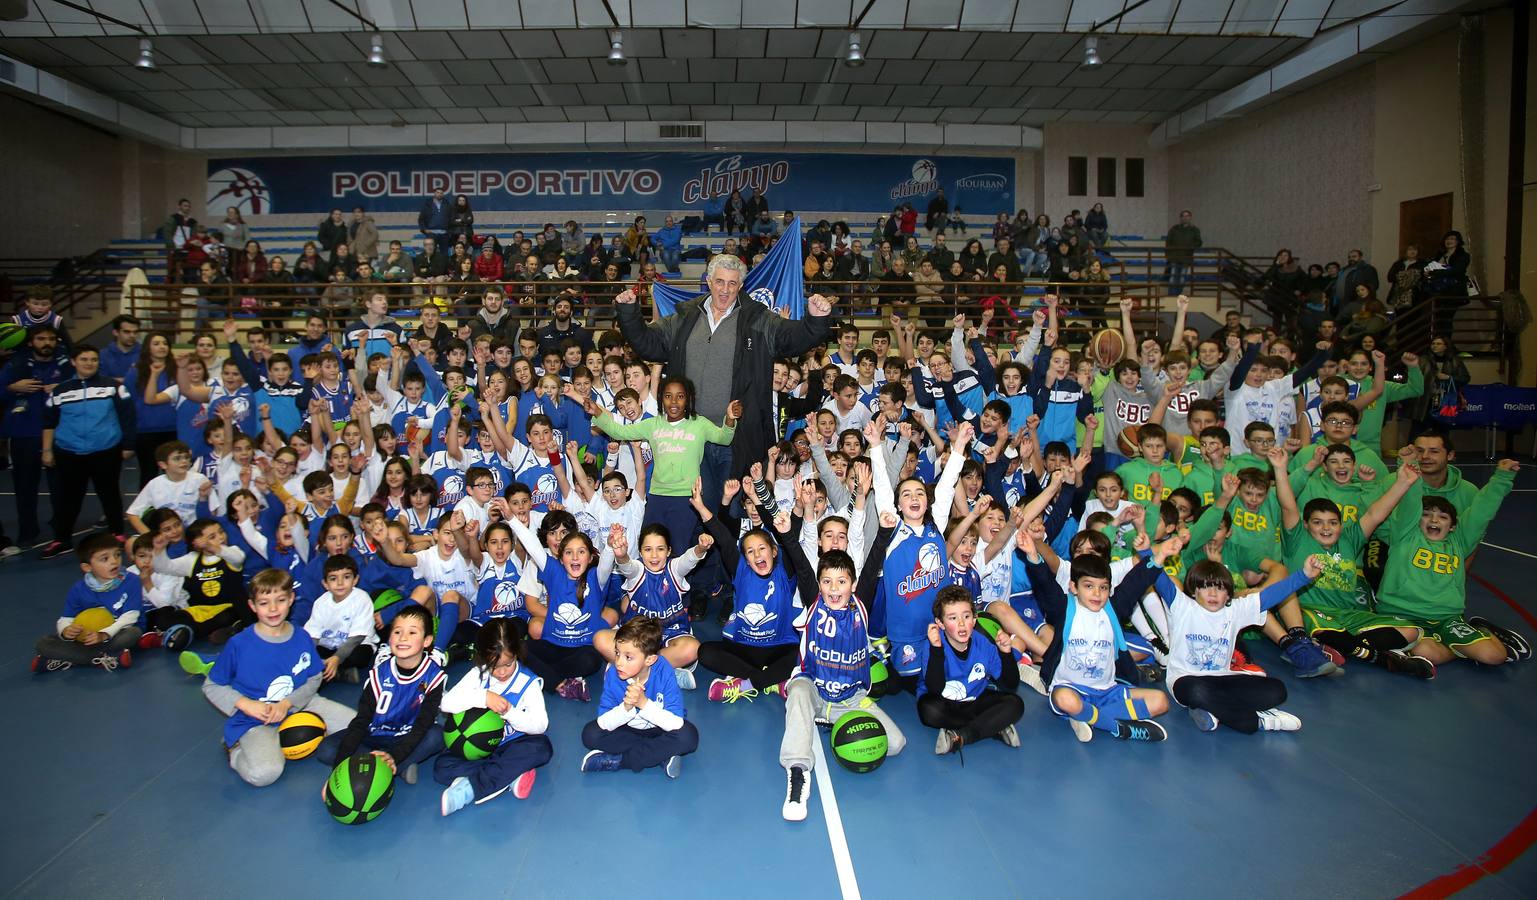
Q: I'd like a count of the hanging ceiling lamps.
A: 5